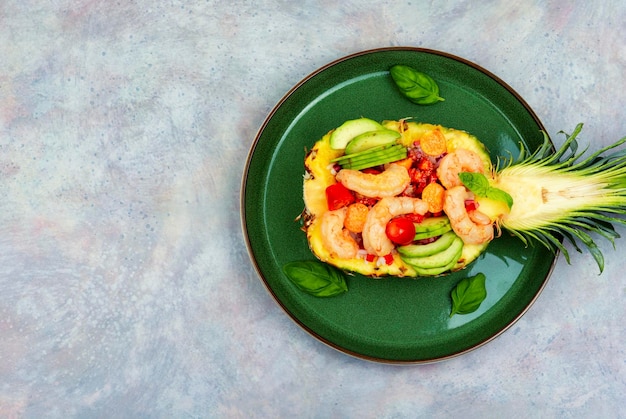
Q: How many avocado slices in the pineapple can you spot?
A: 11